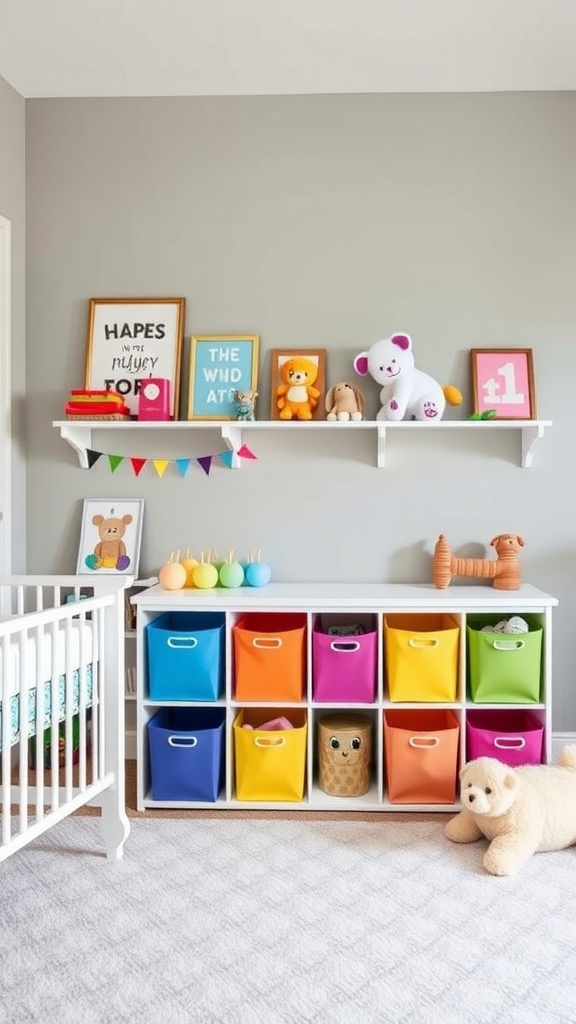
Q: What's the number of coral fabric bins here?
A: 1